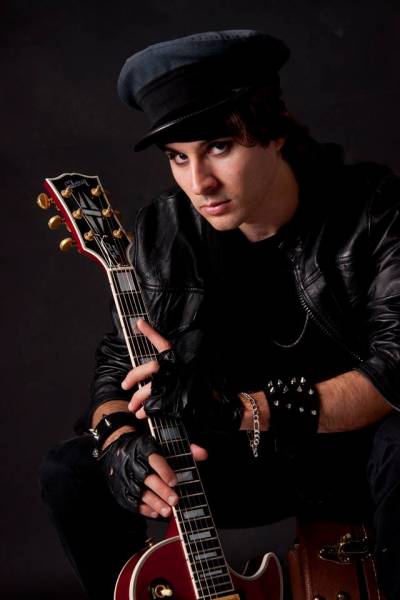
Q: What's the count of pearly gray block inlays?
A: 9